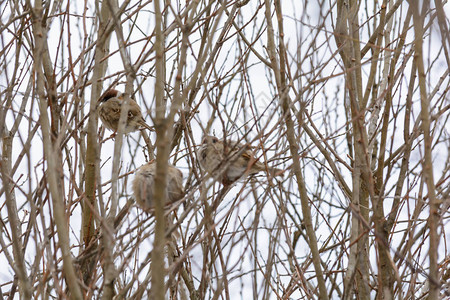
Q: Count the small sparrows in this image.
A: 3